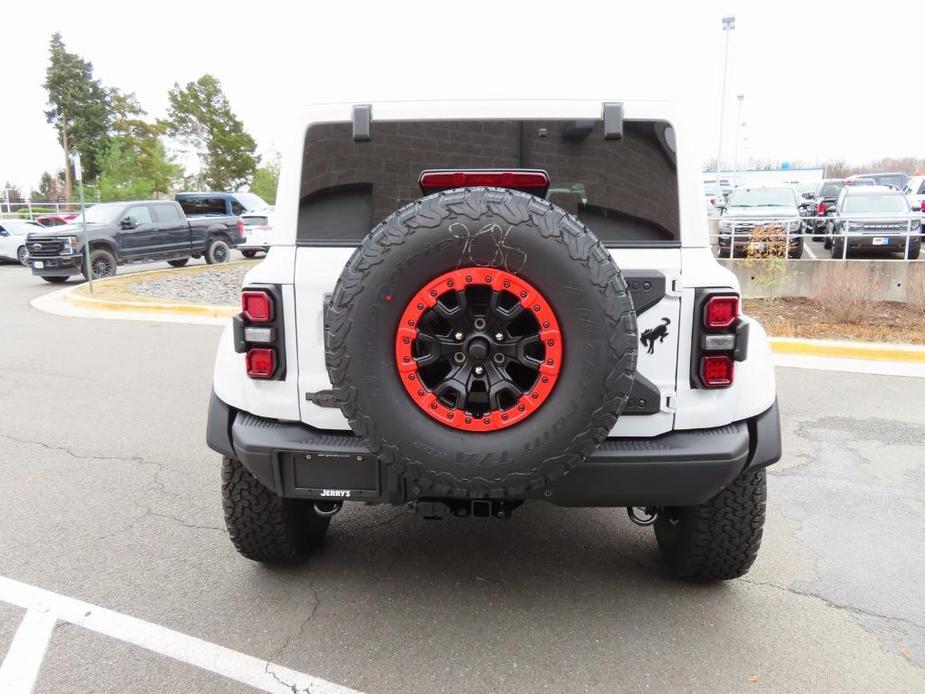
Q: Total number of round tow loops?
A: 2